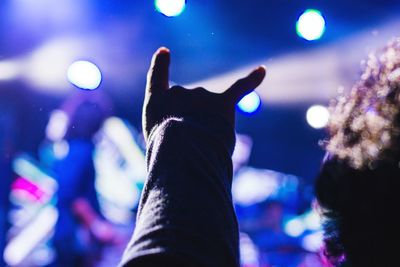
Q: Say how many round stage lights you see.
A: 5